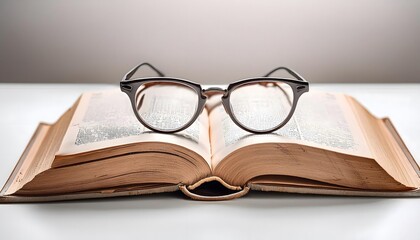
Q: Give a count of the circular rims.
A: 2